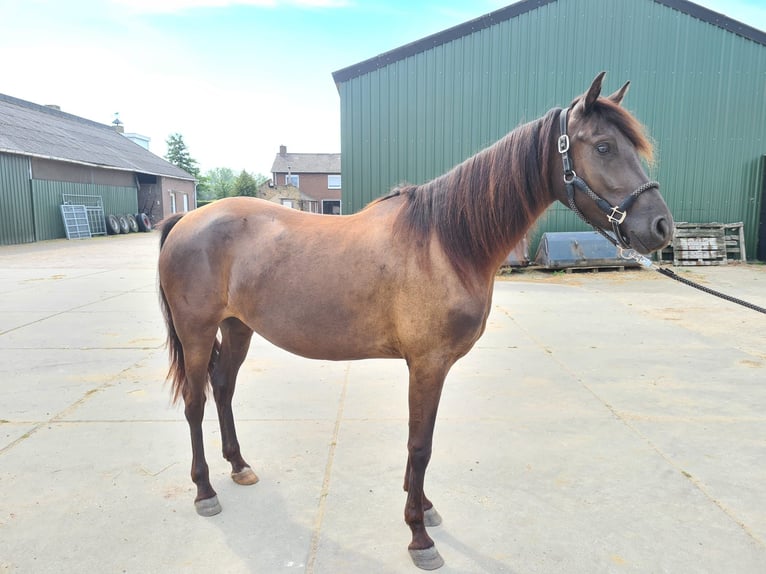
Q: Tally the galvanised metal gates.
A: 2